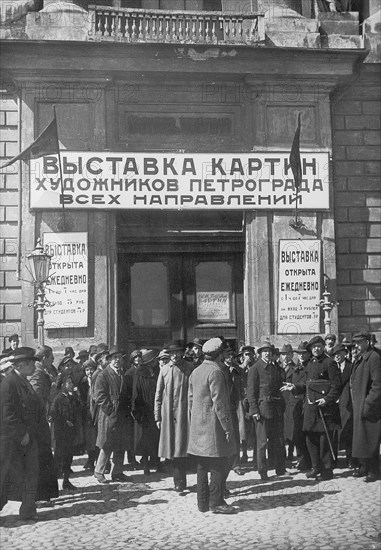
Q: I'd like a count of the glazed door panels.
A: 2